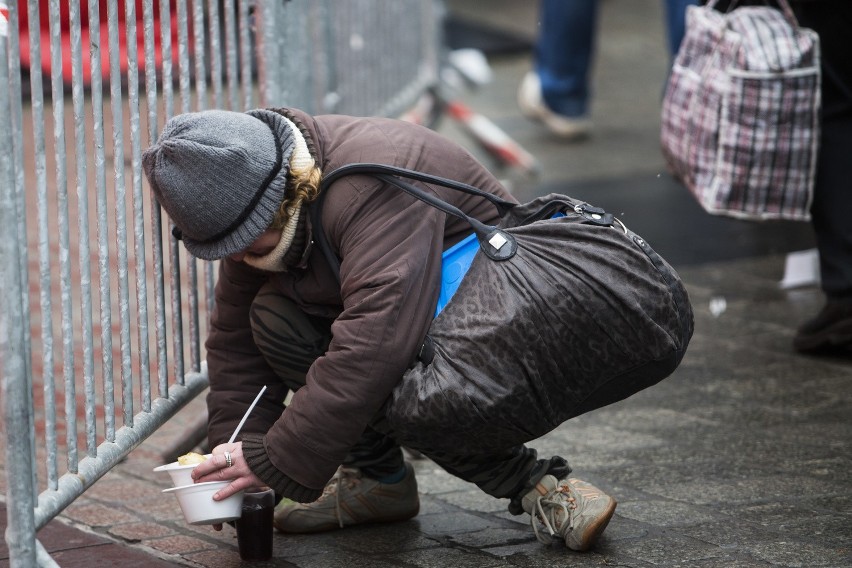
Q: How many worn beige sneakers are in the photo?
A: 2